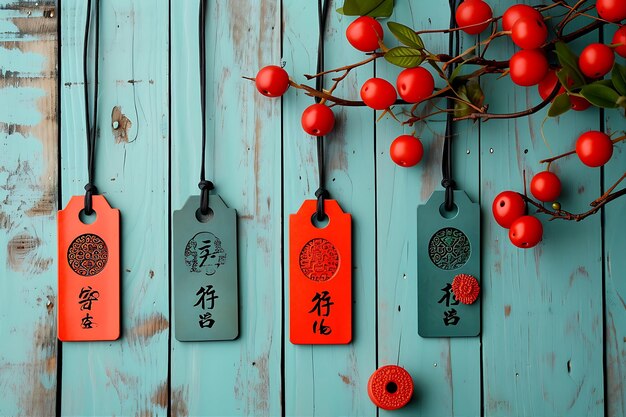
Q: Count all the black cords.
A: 4